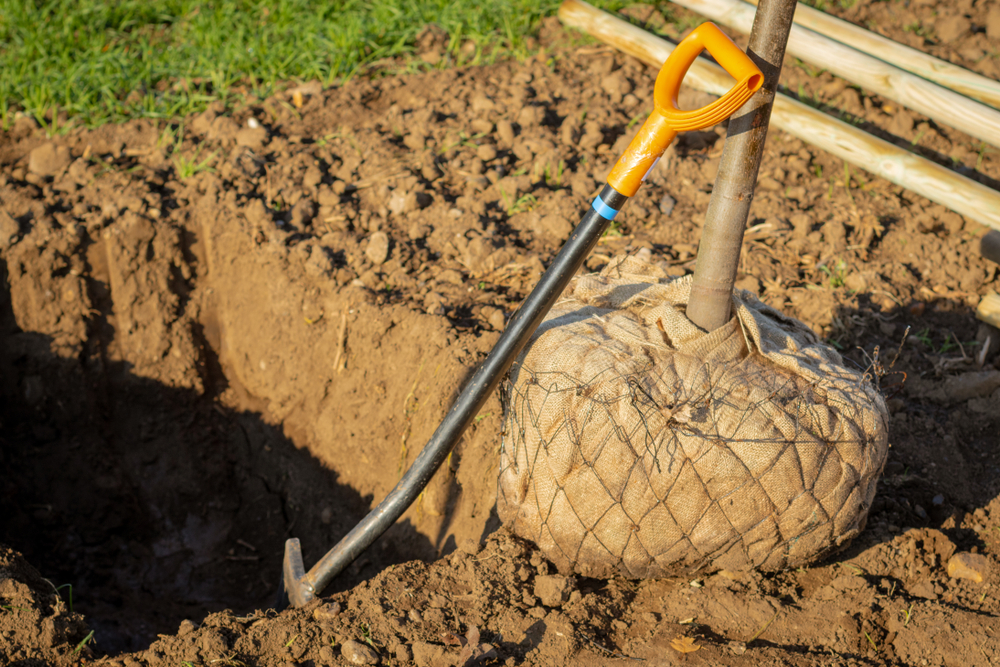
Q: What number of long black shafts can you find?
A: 1